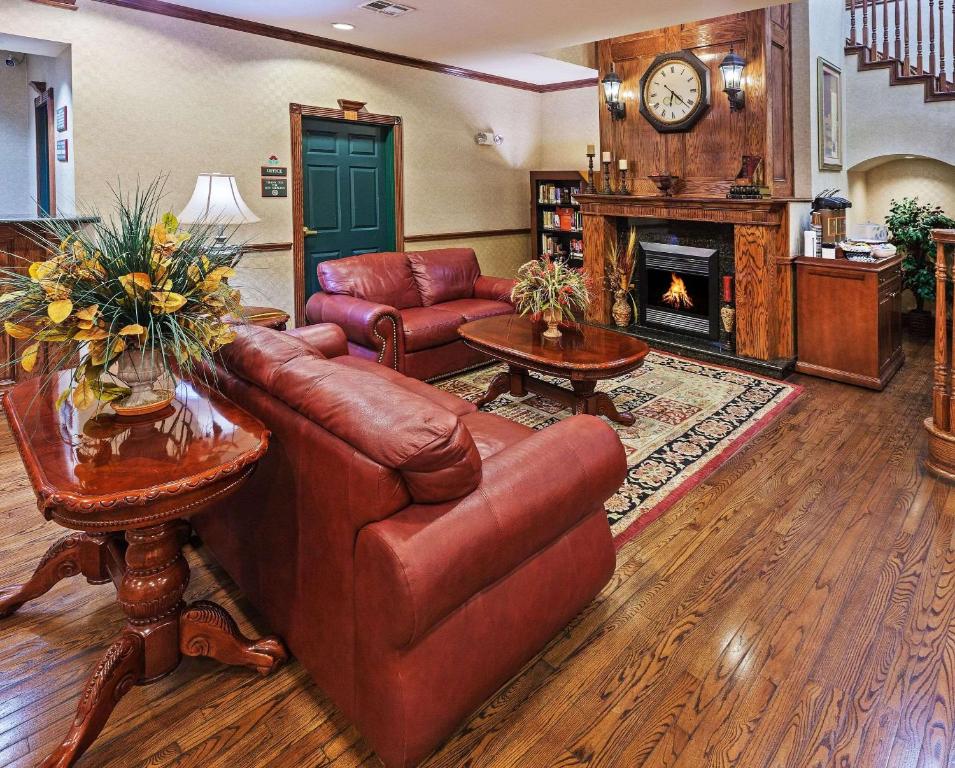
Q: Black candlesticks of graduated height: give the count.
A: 3